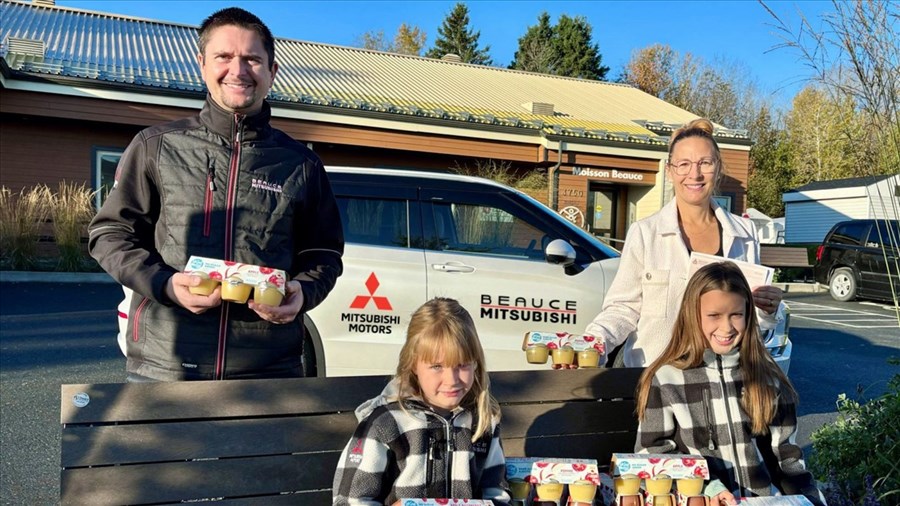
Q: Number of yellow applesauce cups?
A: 12